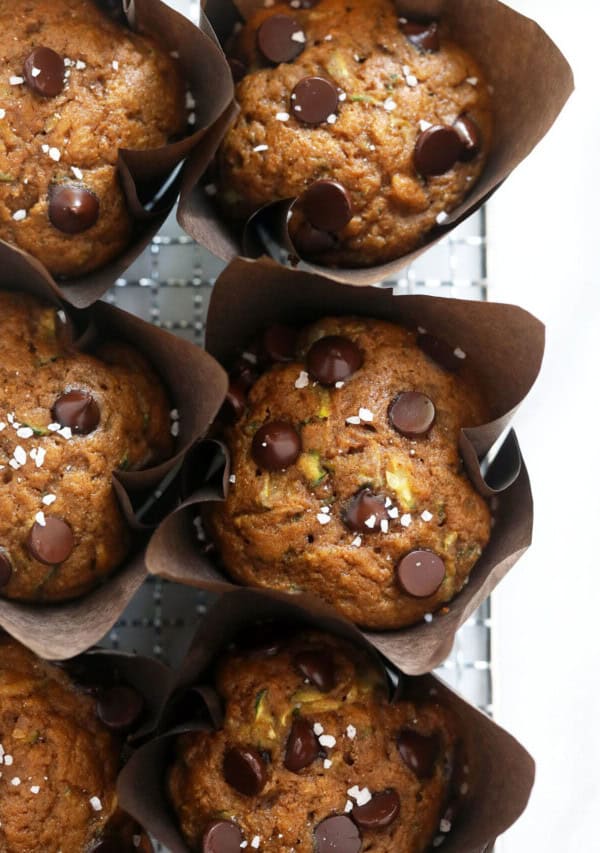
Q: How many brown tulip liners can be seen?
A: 6